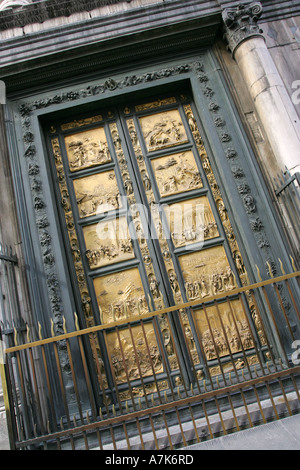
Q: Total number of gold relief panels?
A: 10